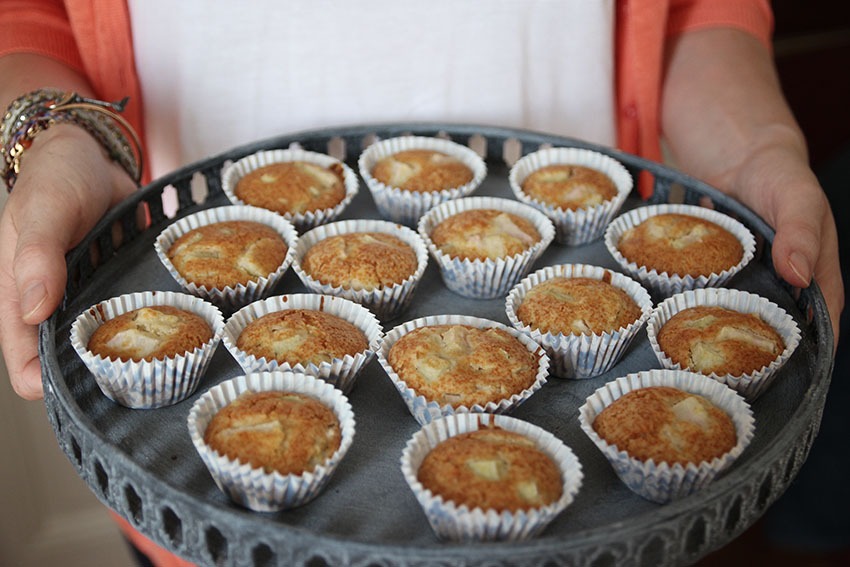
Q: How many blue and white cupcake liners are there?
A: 15